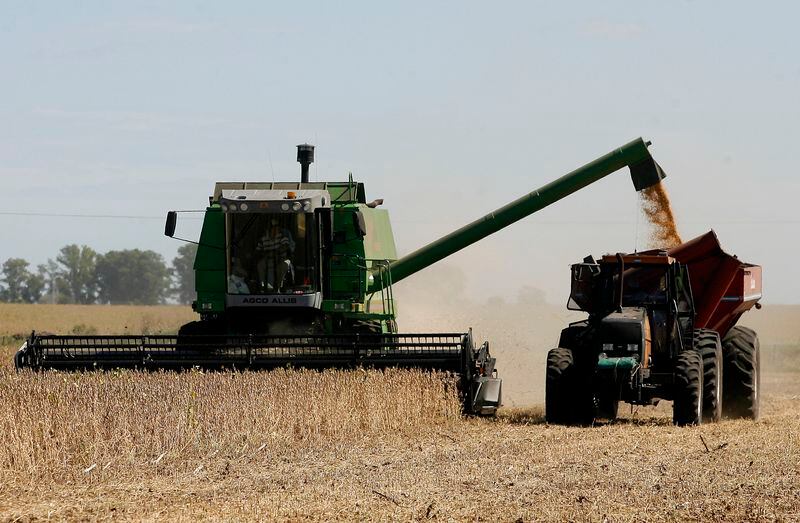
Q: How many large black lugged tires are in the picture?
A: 4